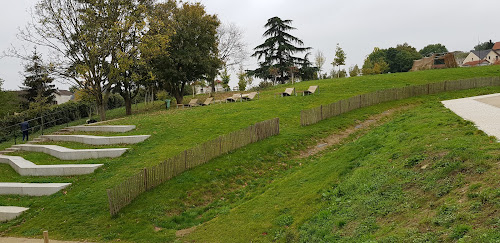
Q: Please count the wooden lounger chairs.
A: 6